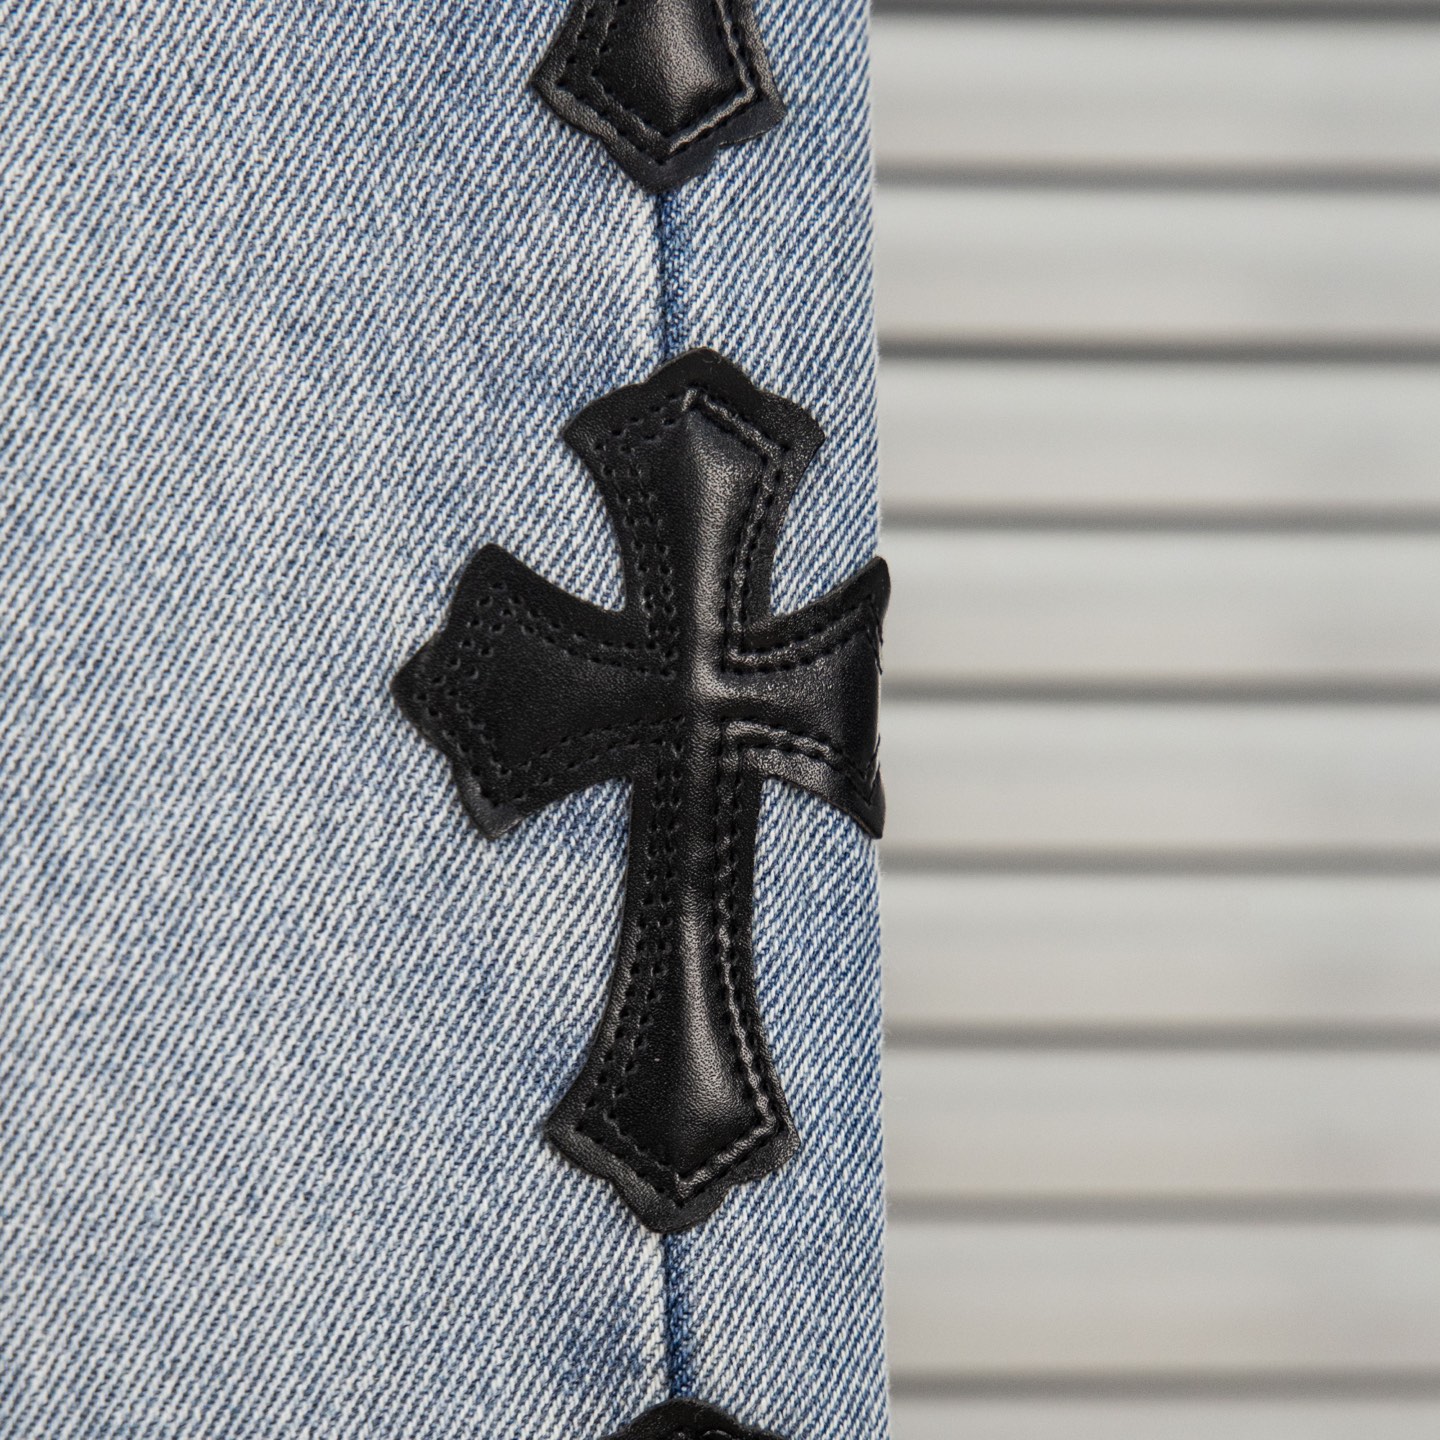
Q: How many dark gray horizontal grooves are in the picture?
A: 9